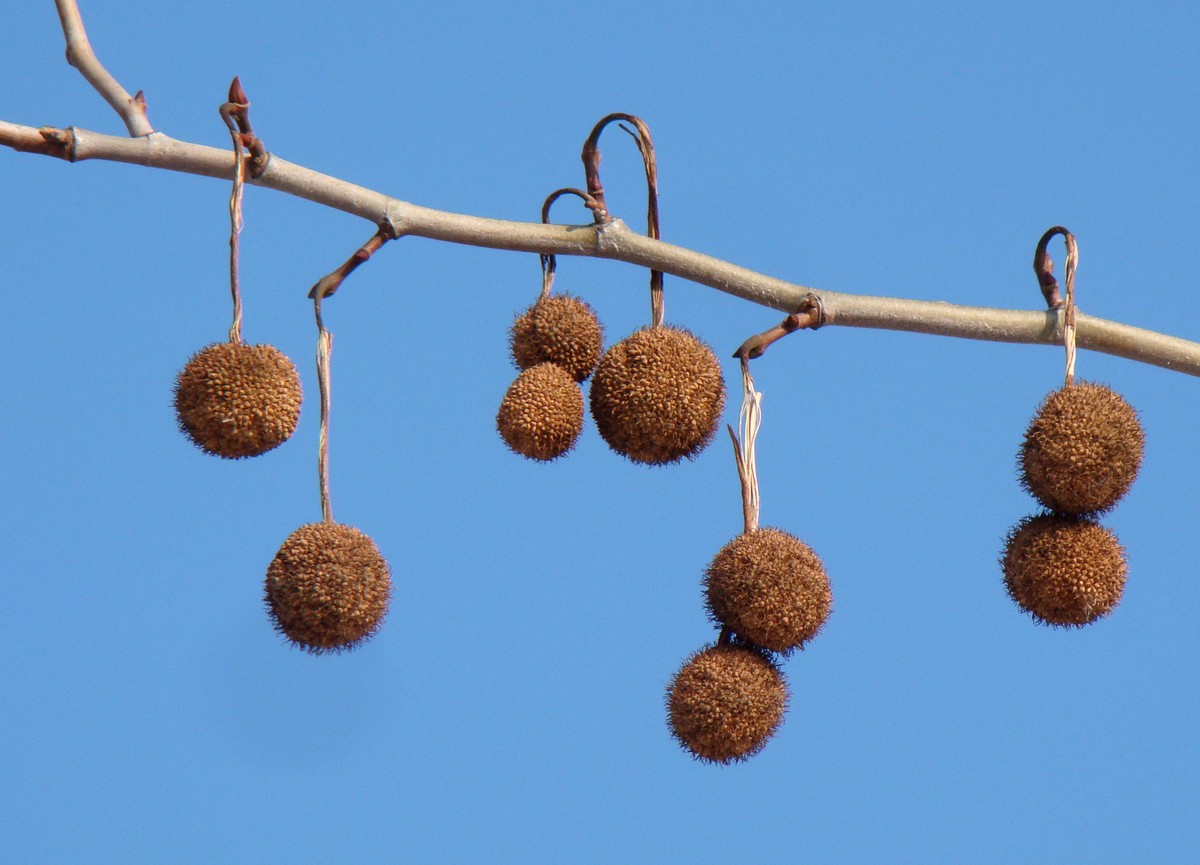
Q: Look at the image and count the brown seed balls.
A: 9